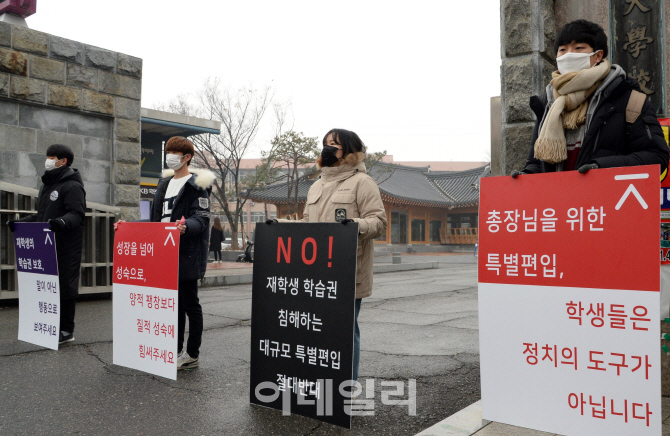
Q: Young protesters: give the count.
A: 4